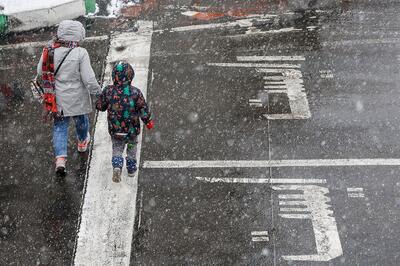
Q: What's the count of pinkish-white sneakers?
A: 2